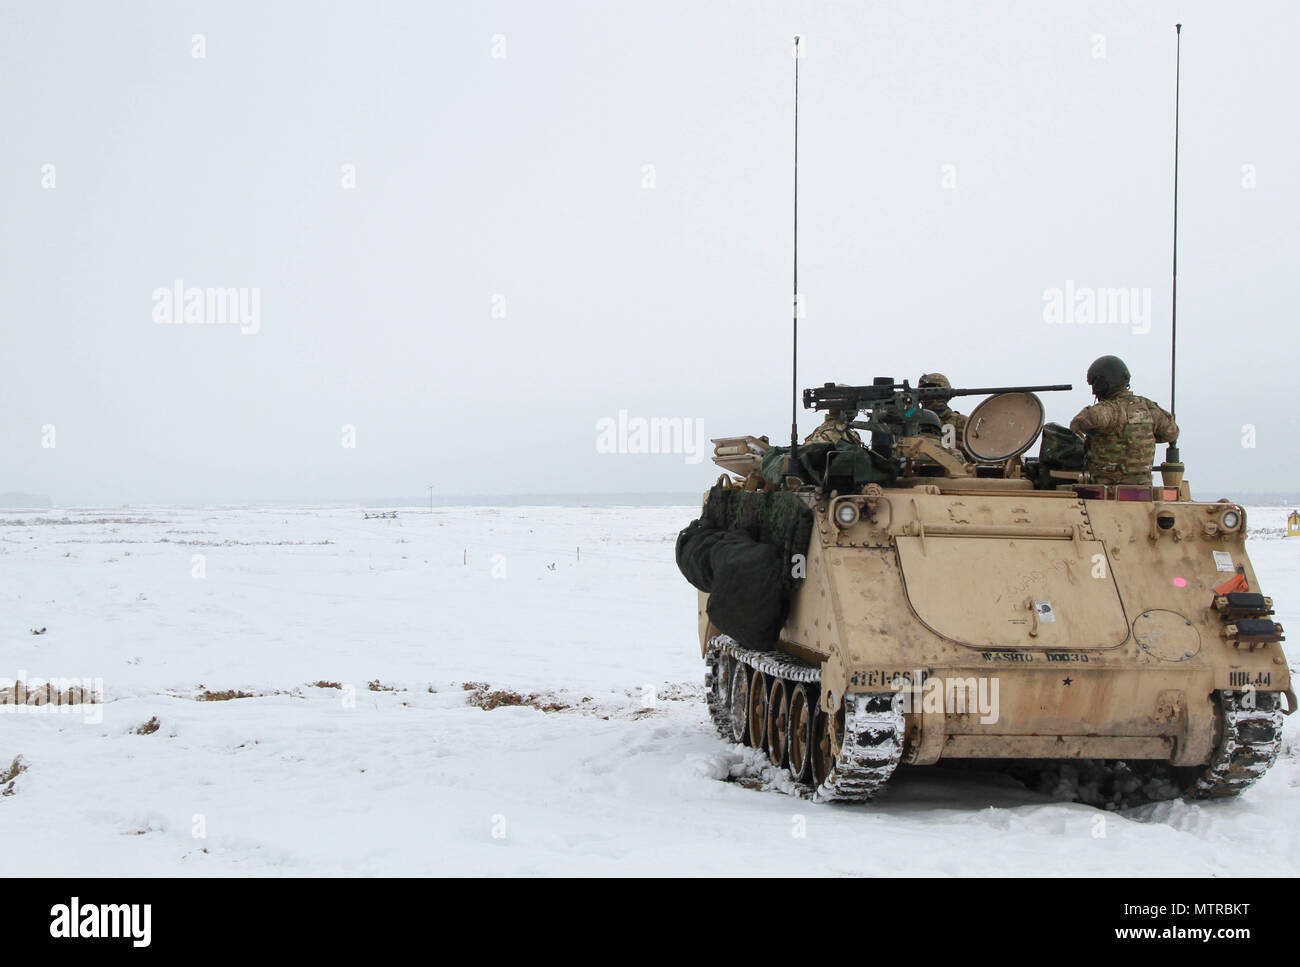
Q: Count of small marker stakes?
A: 2